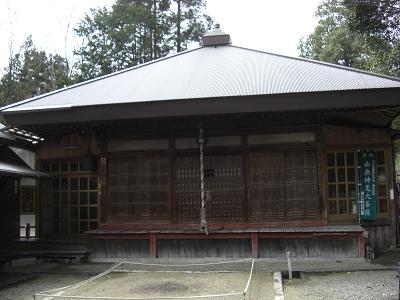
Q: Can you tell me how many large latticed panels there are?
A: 3